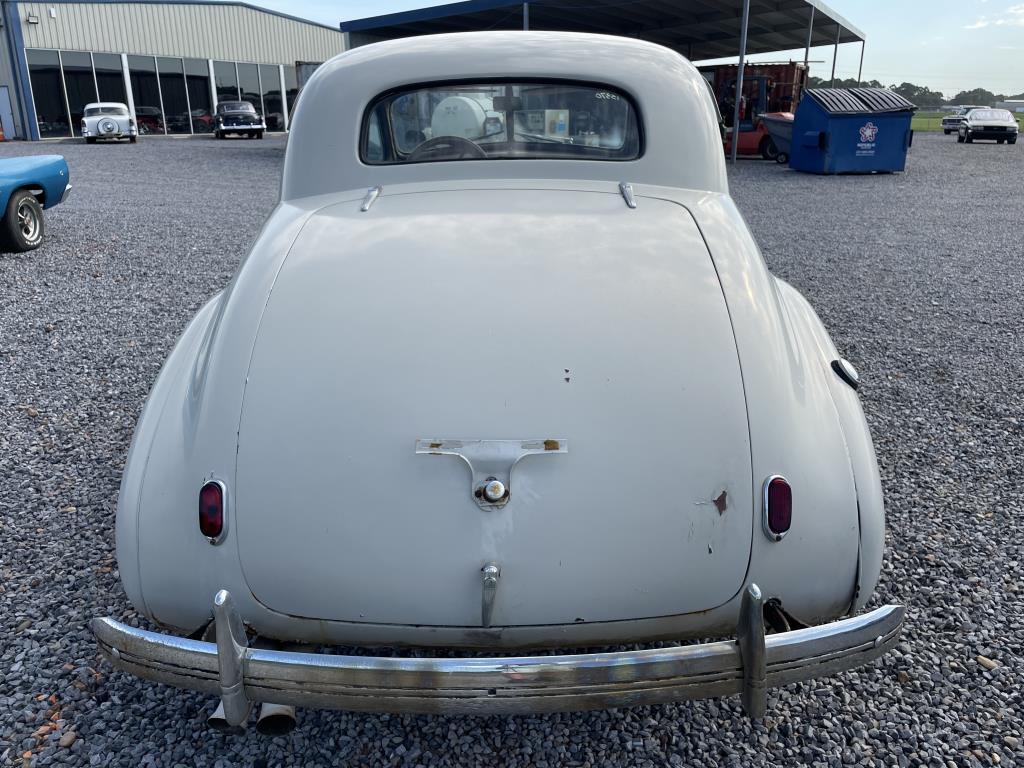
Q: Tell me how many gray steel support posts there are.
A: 5